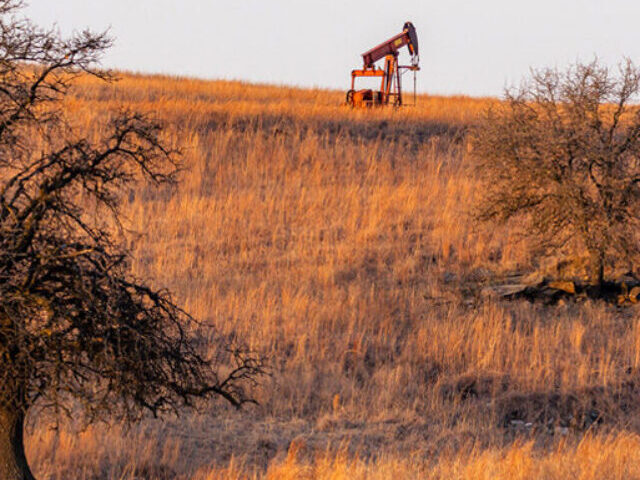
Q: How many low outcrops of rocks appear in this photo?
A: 1